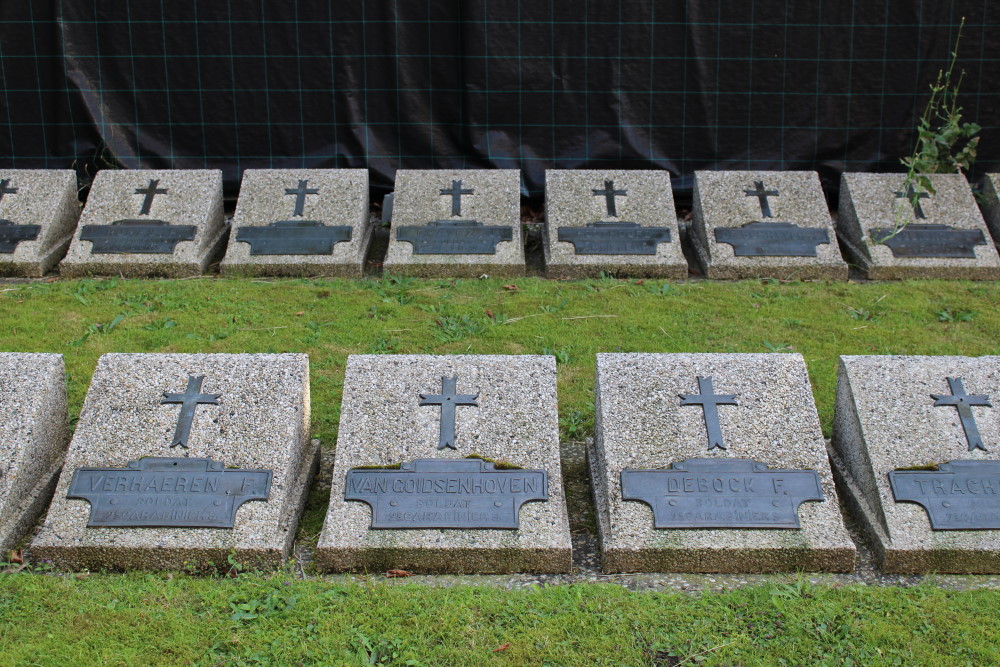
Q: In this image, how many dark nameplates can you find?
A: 11